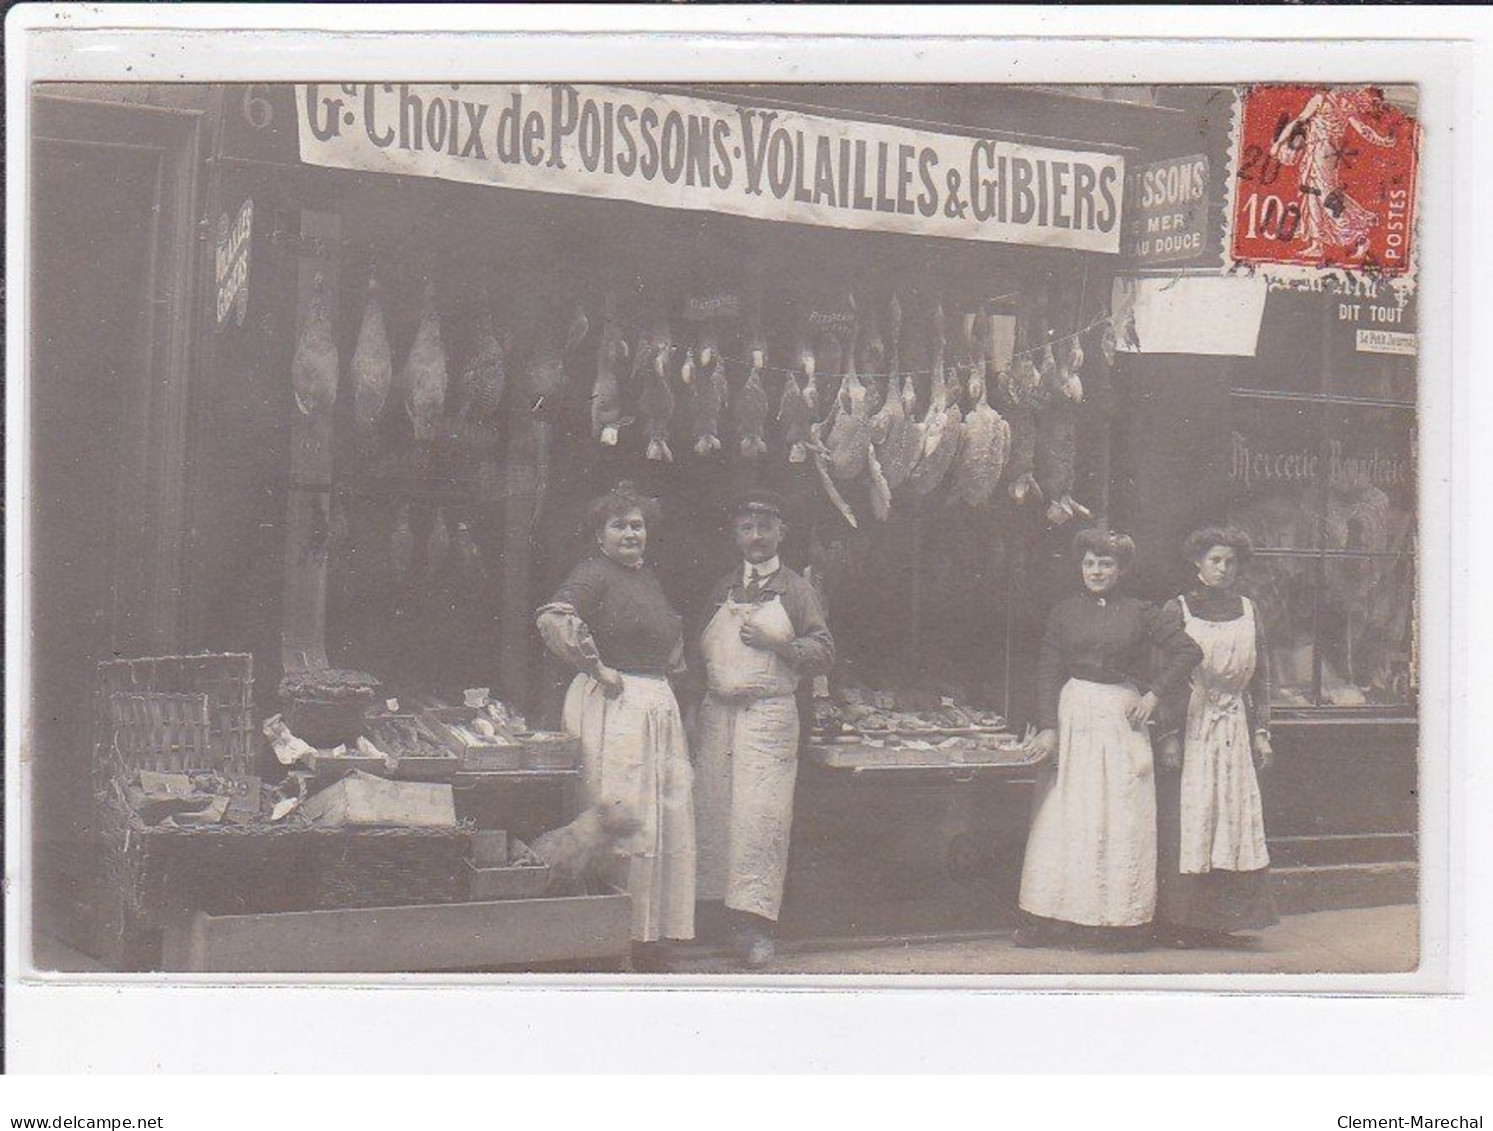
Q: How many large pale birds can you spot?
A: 4